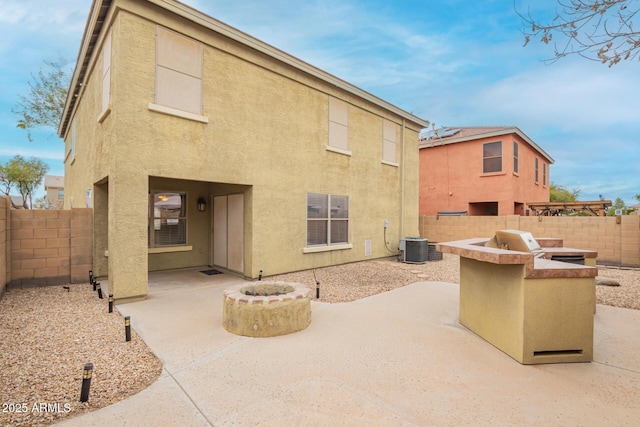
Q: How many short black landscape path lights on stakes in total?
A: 8